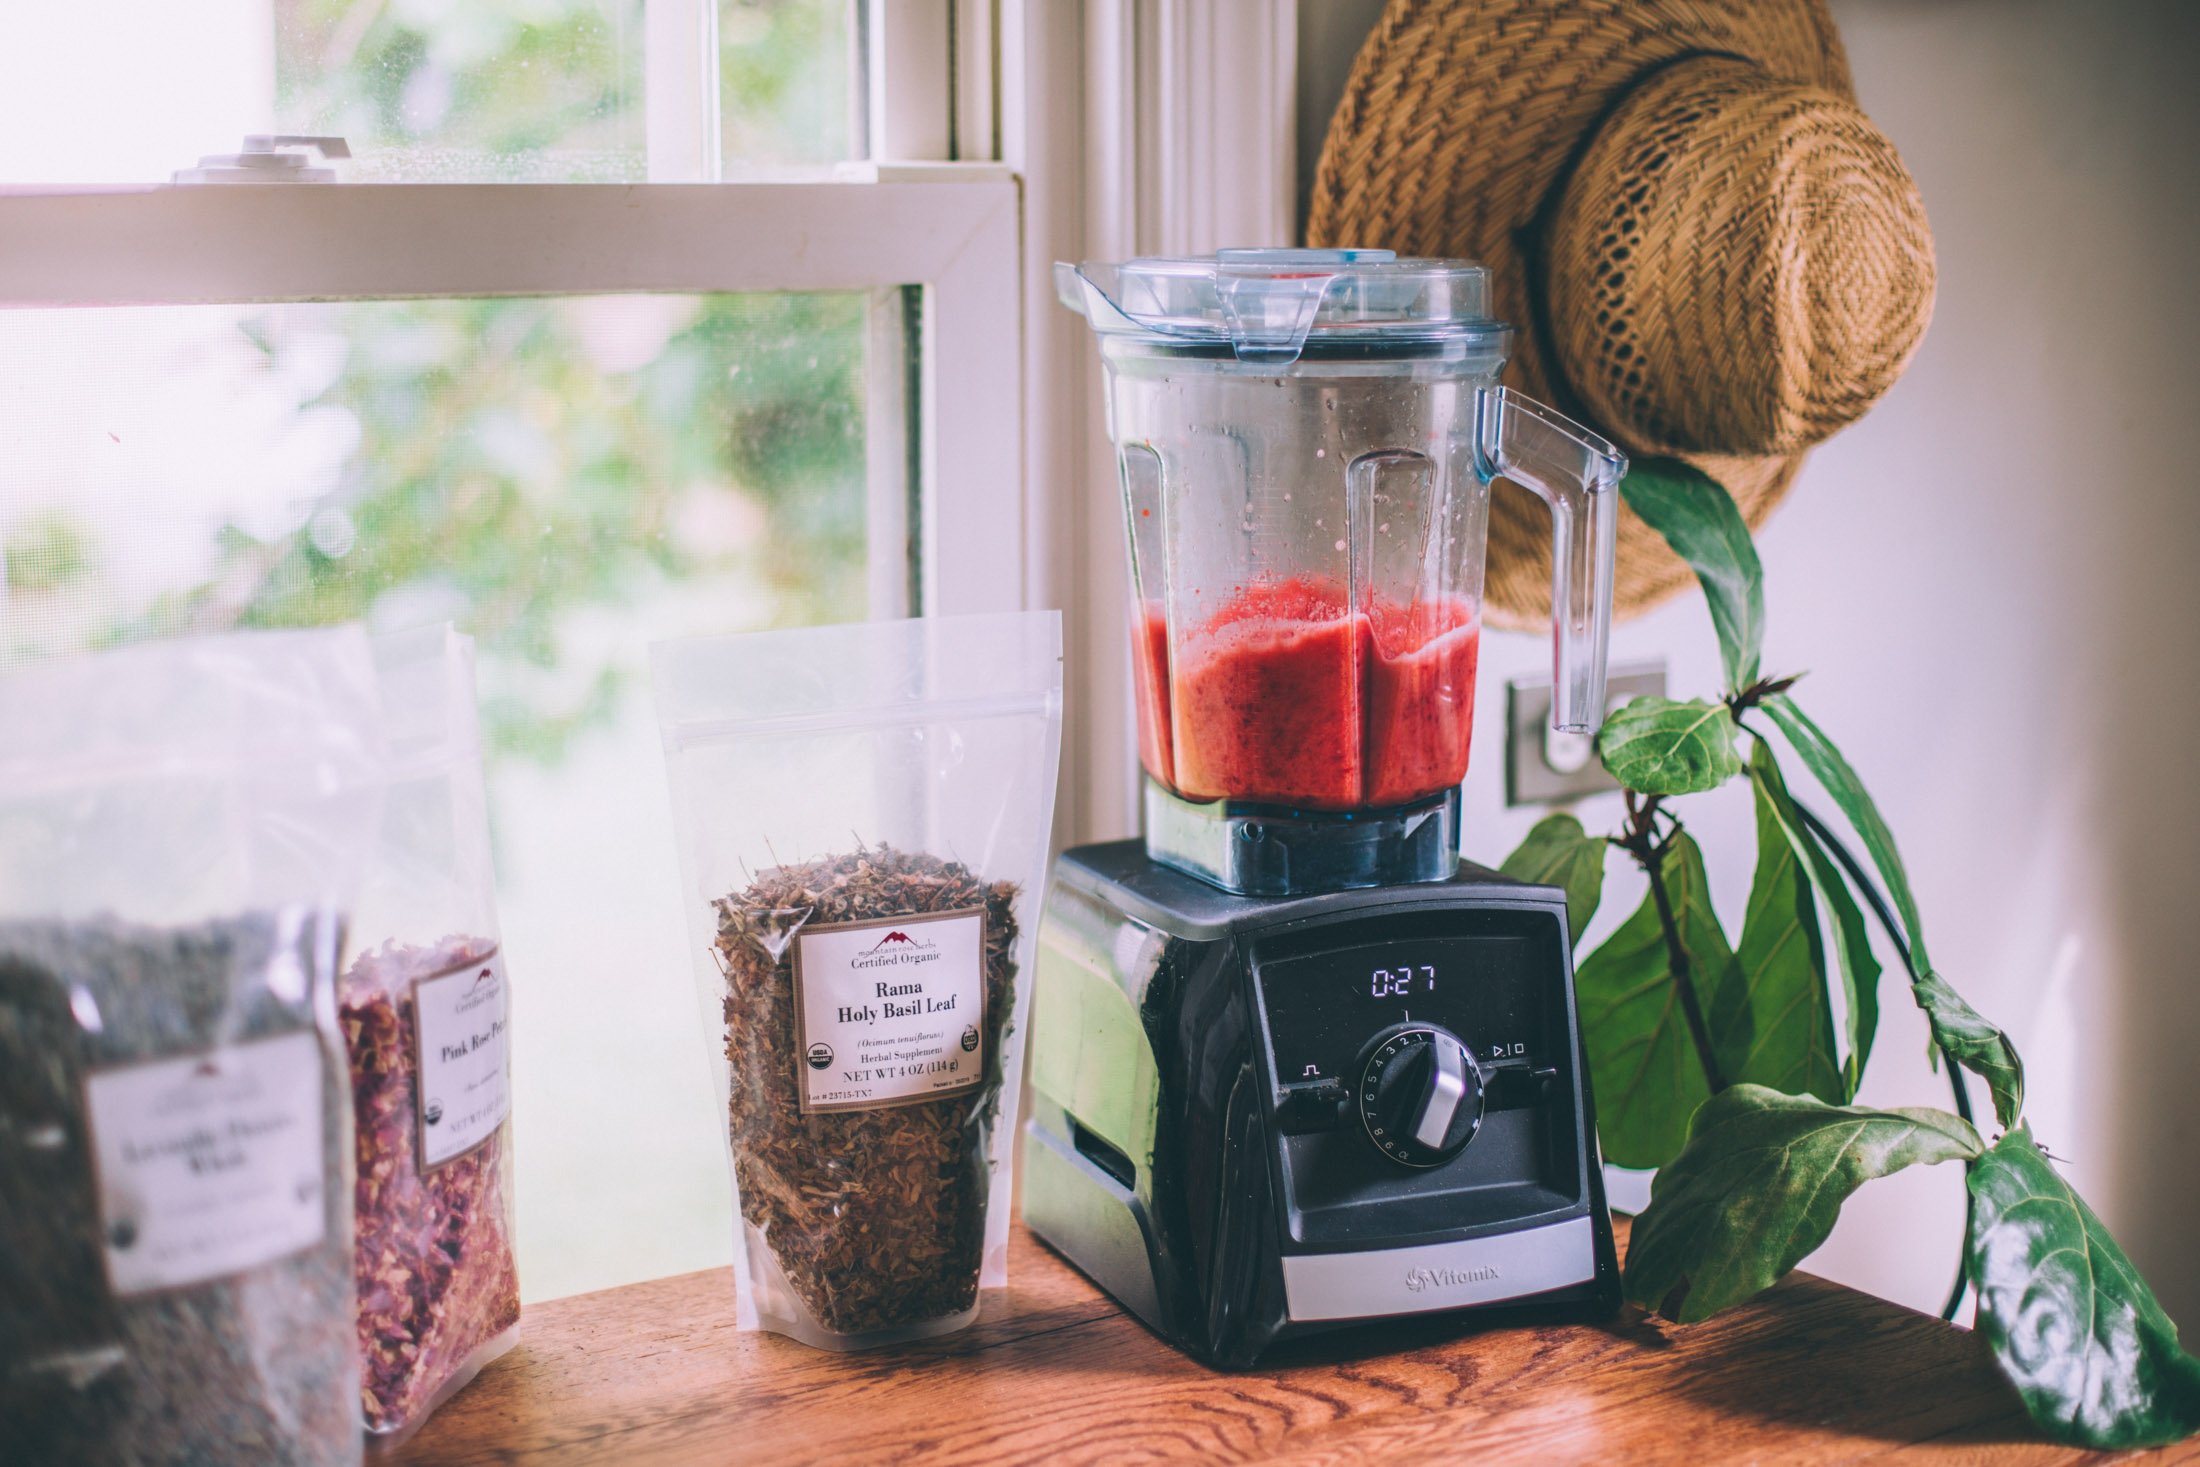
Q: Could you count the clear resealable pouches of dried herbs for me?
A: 3